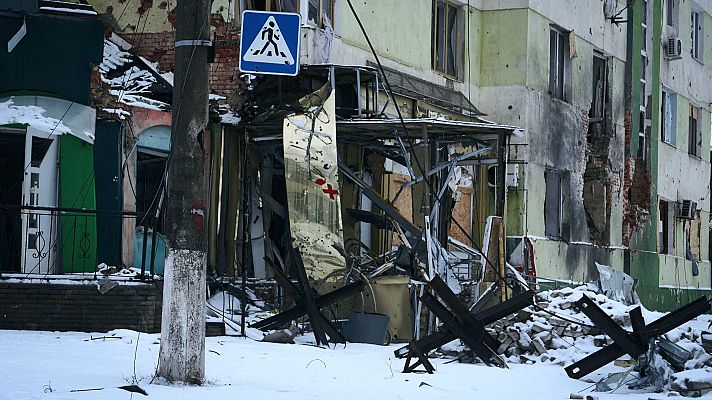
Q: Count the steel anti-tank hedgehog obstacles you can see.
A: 3